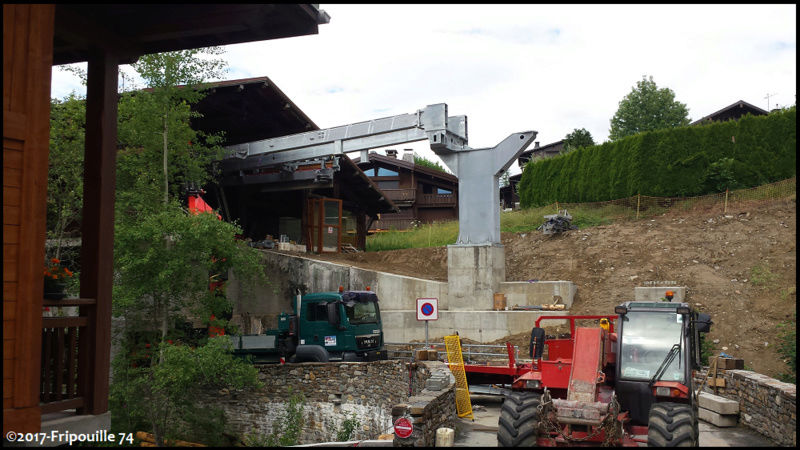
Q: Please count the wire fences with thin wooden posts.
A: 1